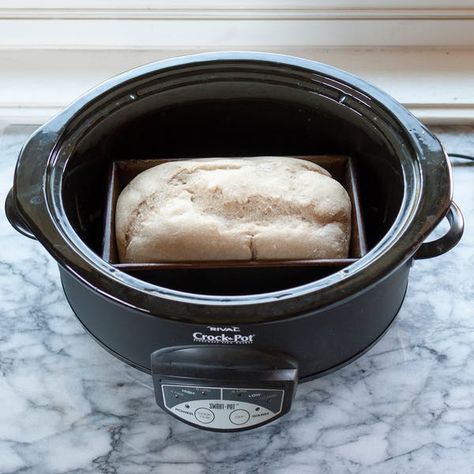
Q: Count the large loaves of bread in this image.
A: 1